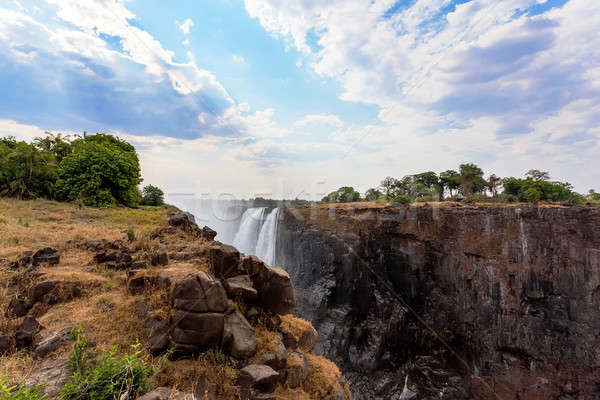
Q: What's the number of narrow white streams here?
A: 2